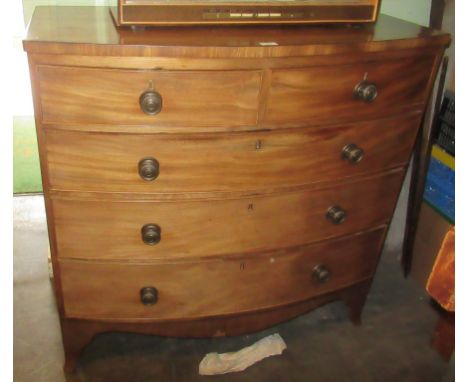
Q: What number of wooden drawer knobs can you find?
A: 8